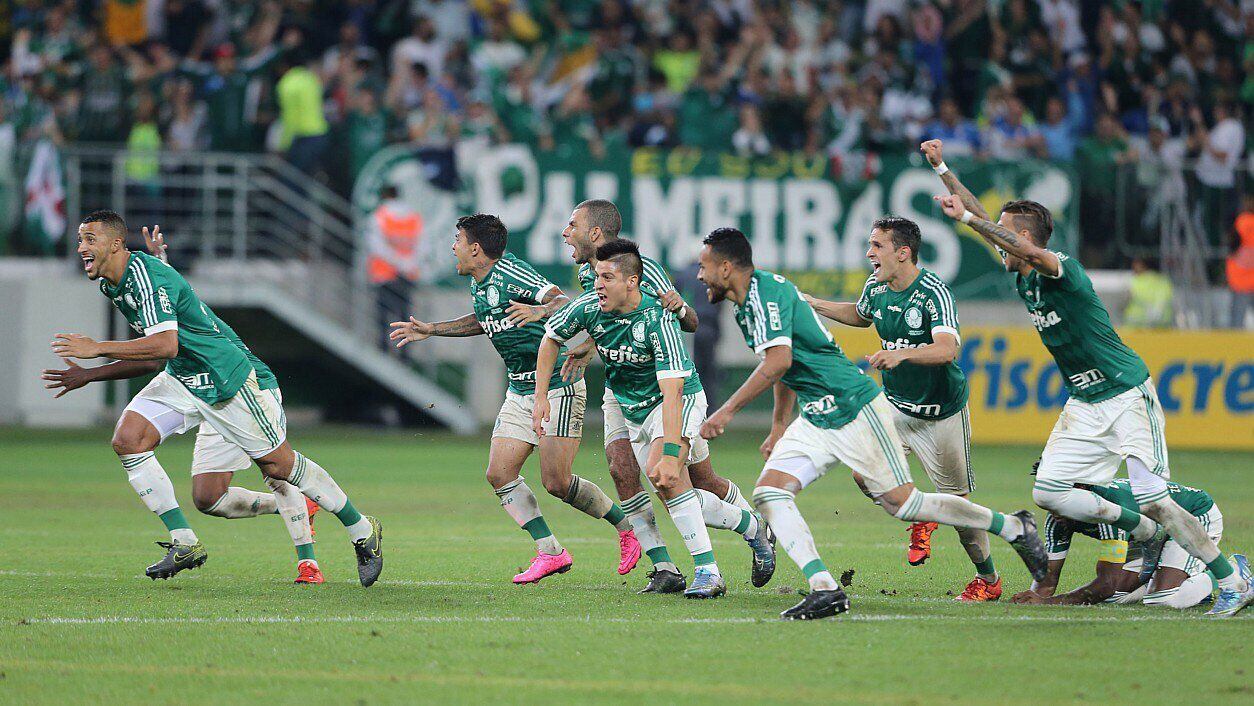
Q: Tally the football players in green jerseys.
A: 9